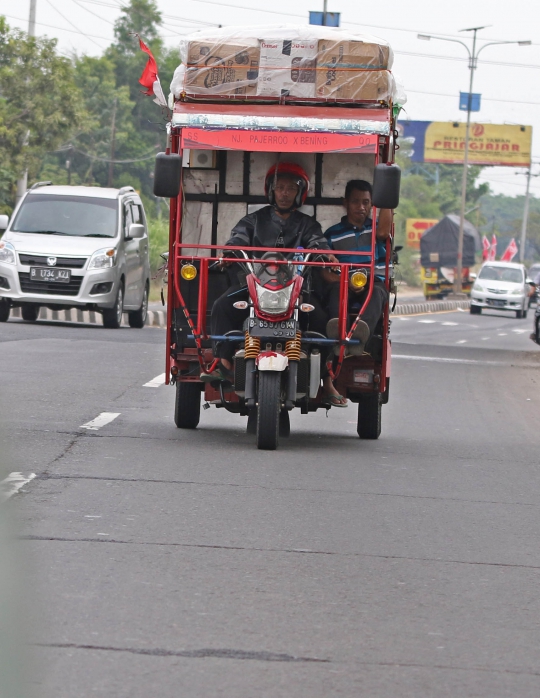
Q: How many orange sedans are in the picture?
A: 0